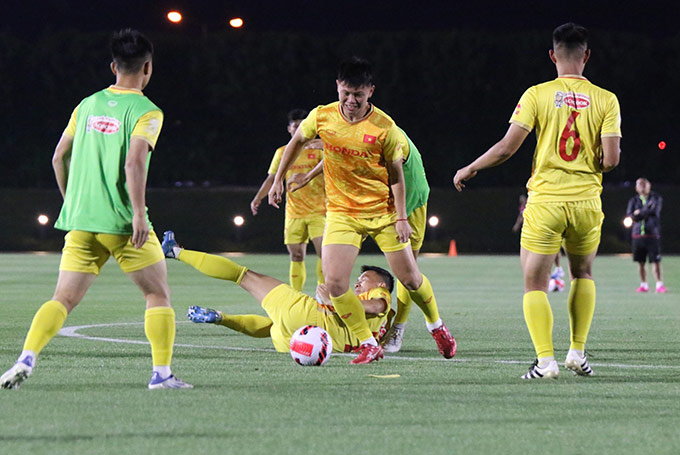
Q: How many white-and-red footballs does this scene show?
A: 2